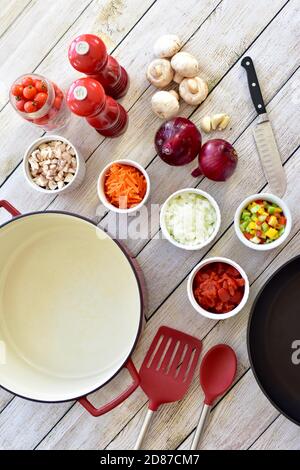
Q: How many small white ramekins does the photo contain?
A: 5